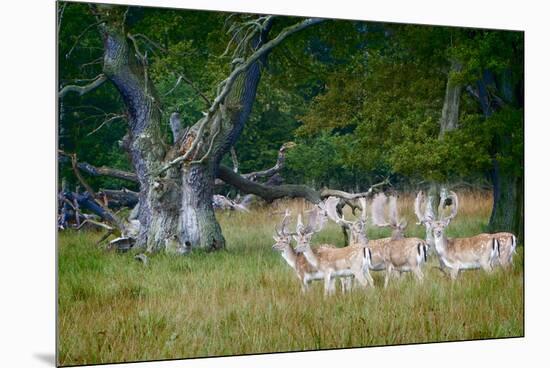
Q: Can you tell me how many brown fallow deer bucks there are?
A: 6